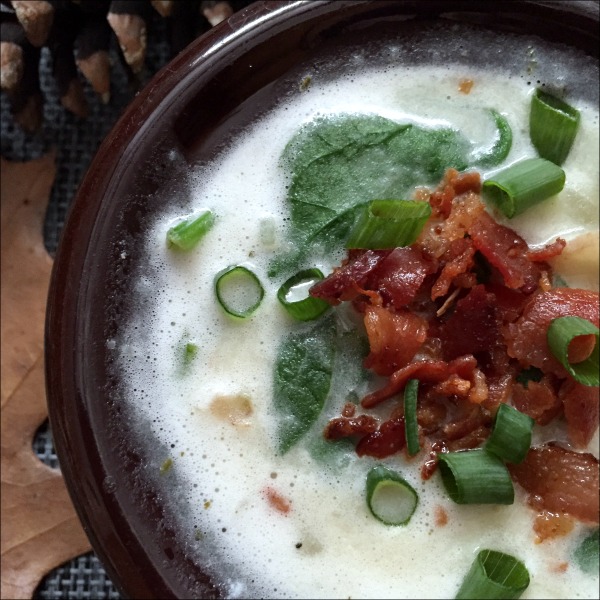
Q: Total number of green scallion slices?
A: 12